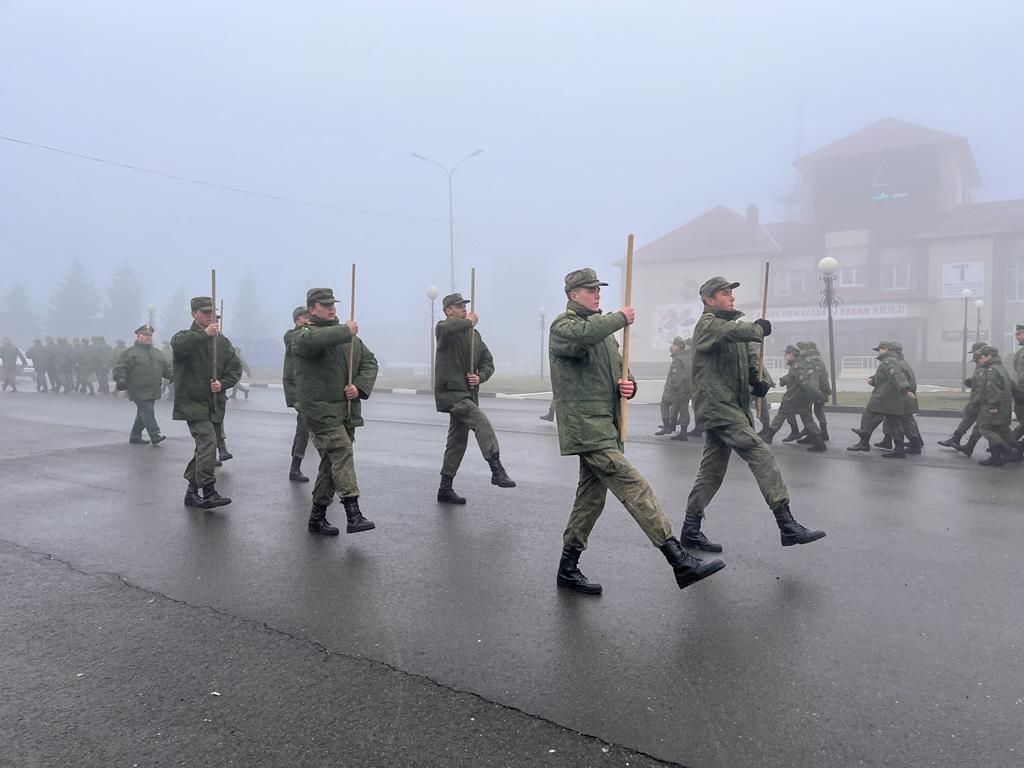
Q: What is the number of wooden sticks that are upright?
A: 6